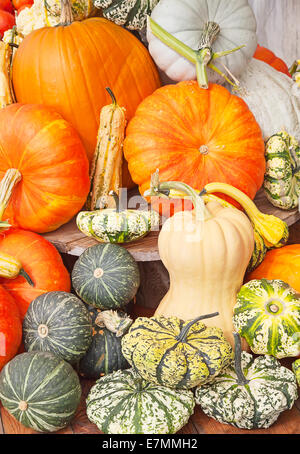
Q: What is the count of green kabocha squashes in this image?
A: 4